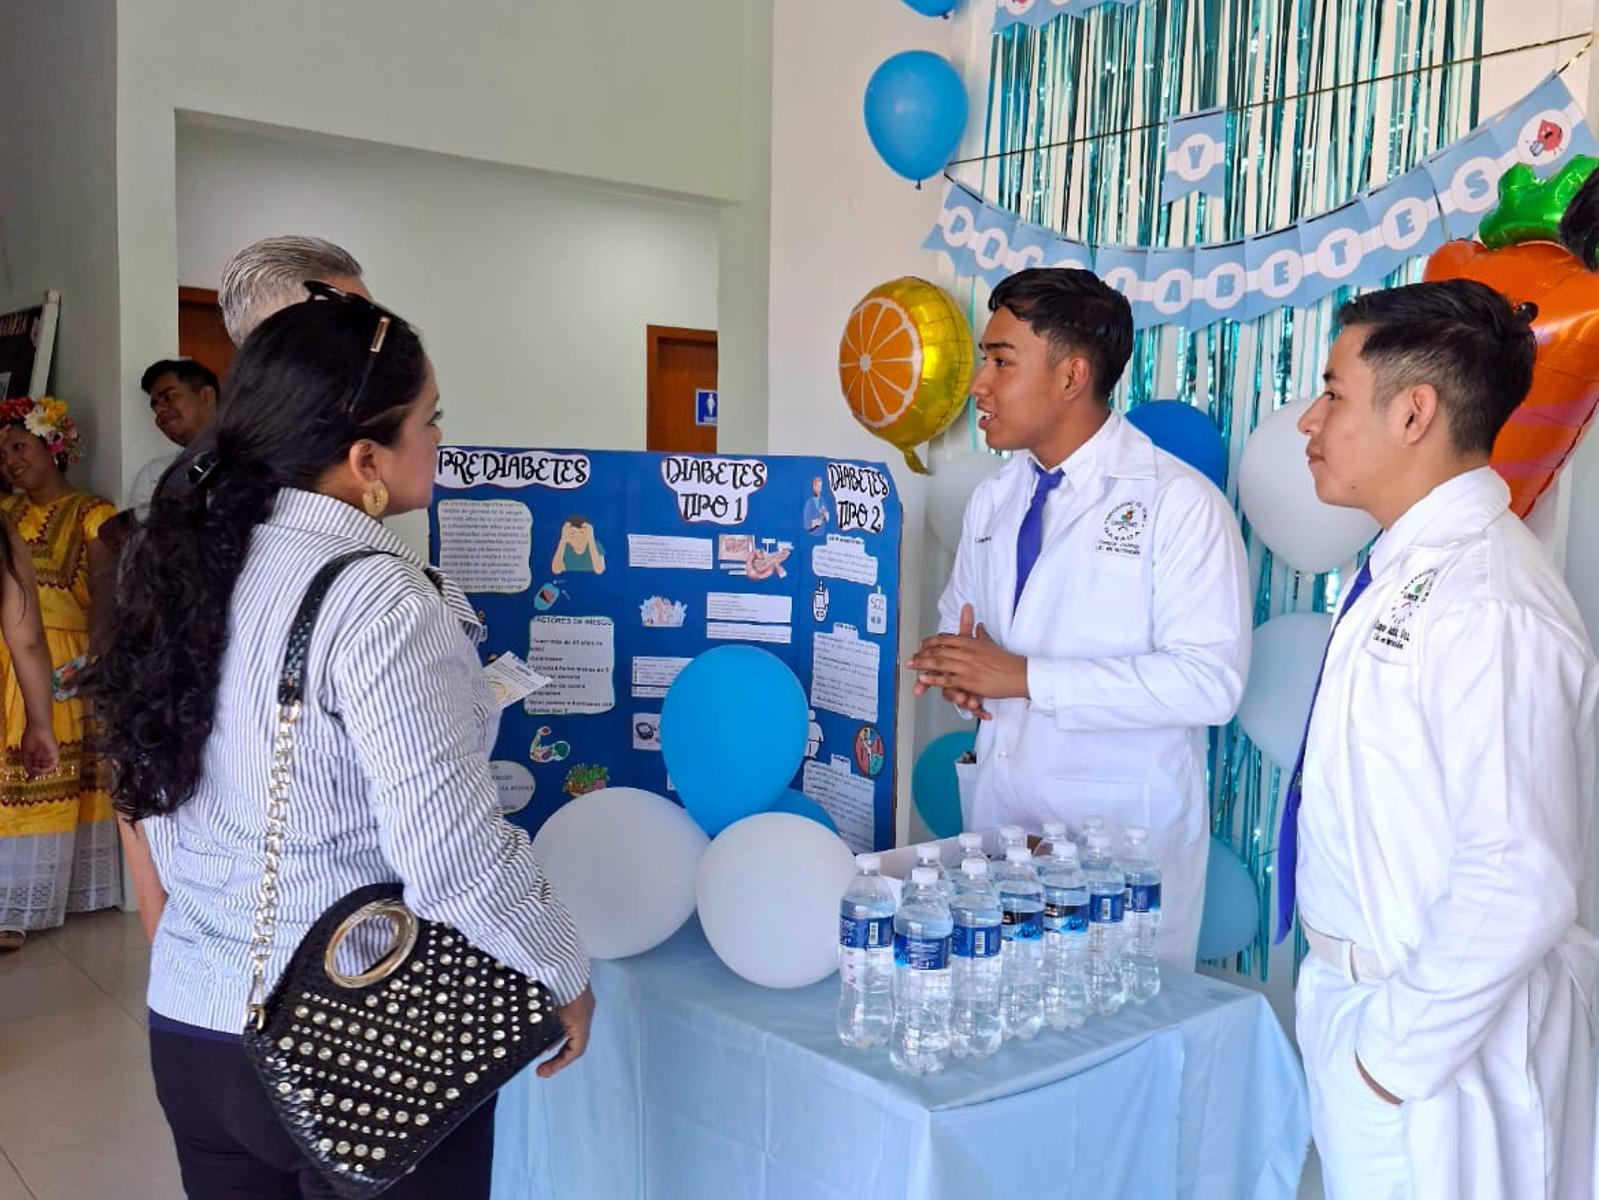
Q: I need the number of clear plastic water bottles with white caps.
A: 12